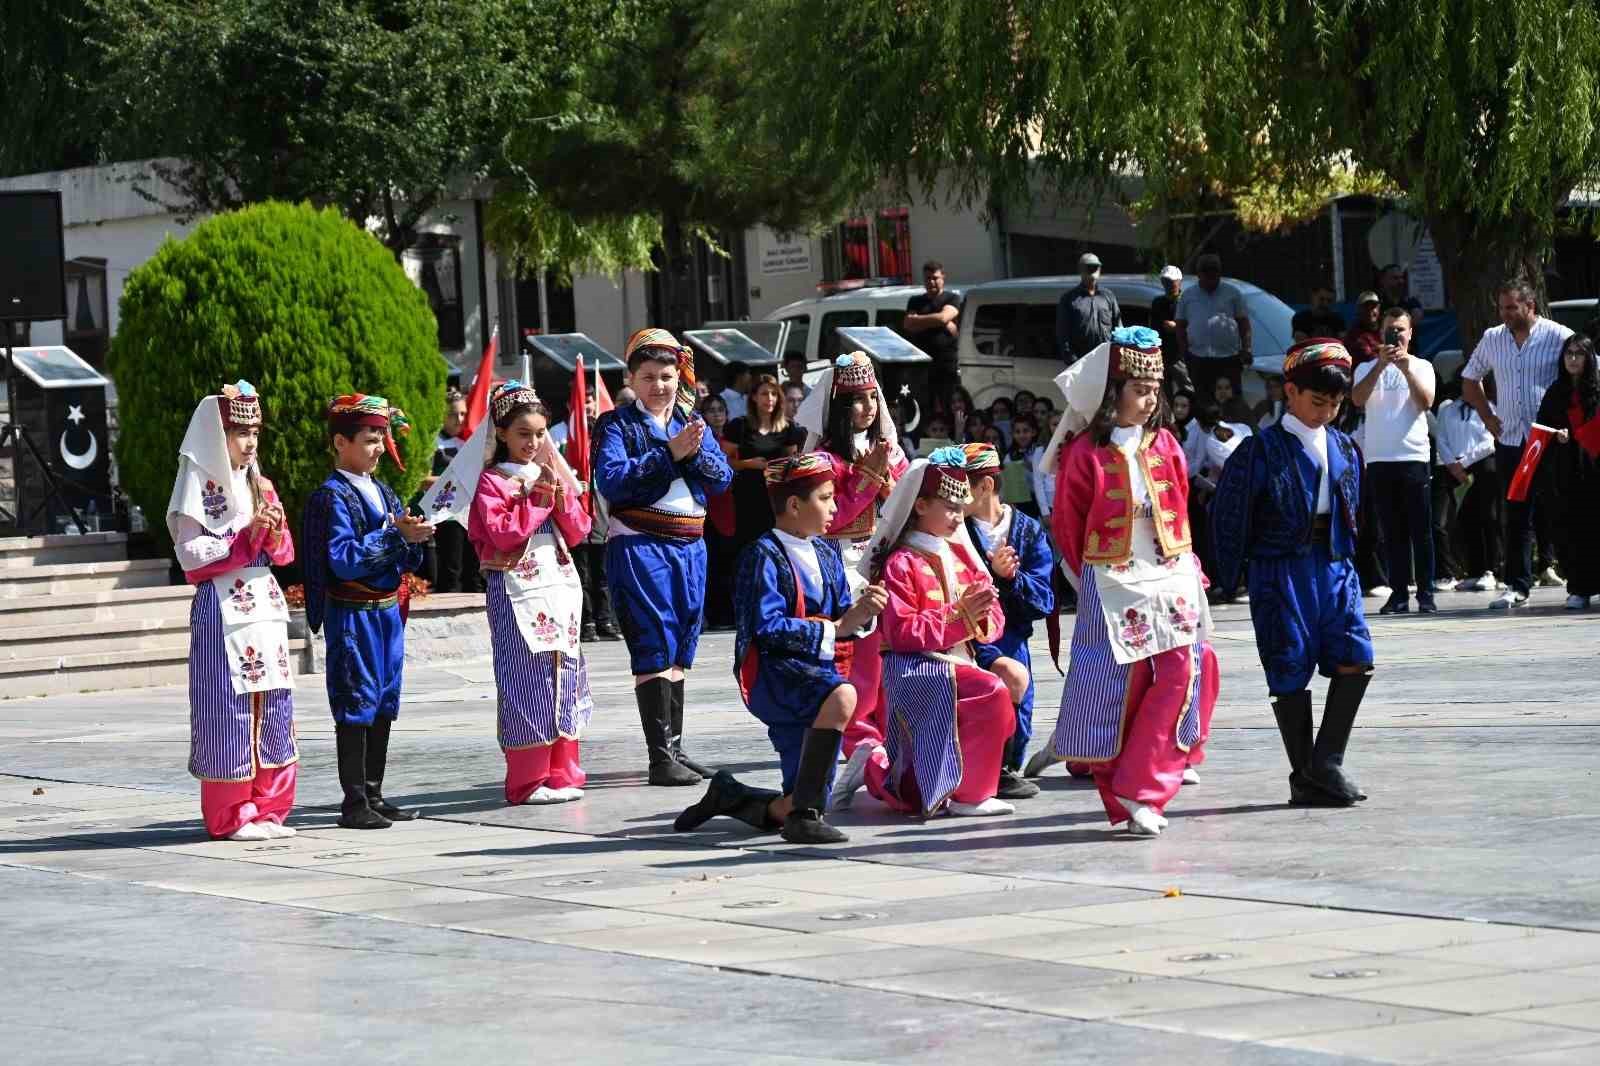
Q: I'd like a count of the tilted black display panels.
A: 4